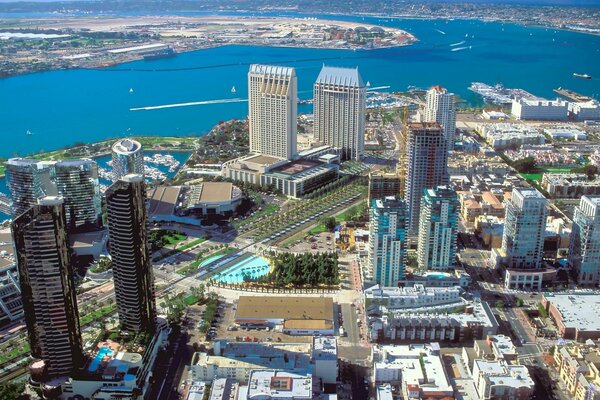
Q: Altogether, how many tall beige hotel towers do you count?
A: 2